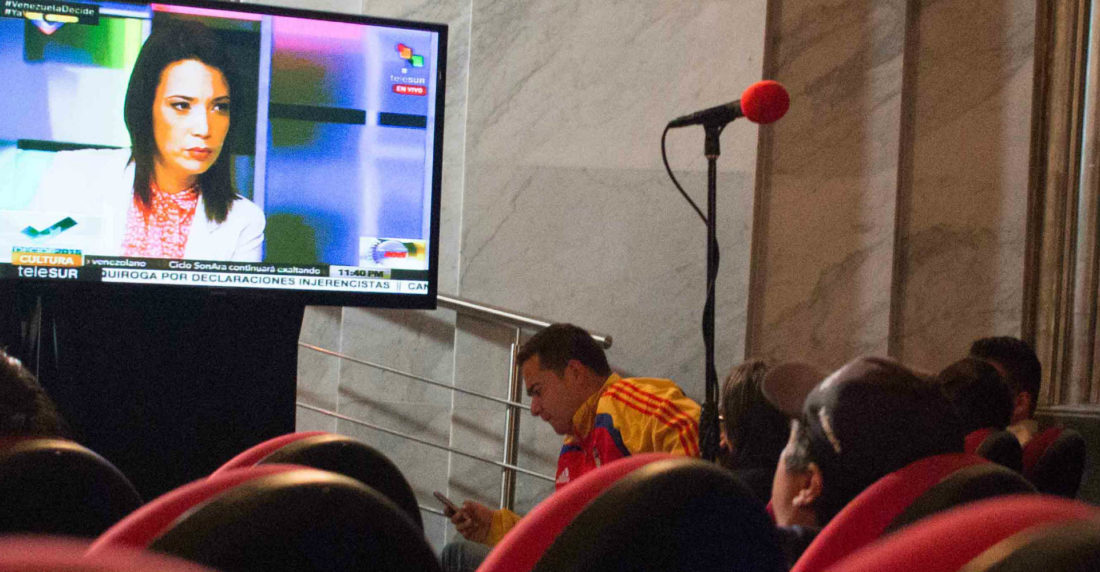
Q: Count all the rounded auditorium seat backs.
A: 9